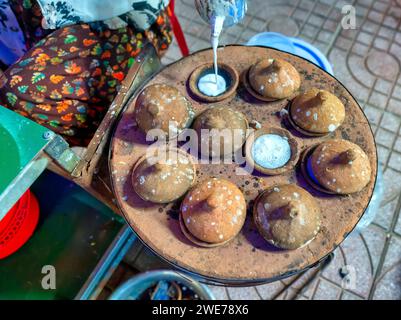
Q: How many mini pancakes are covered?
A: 8